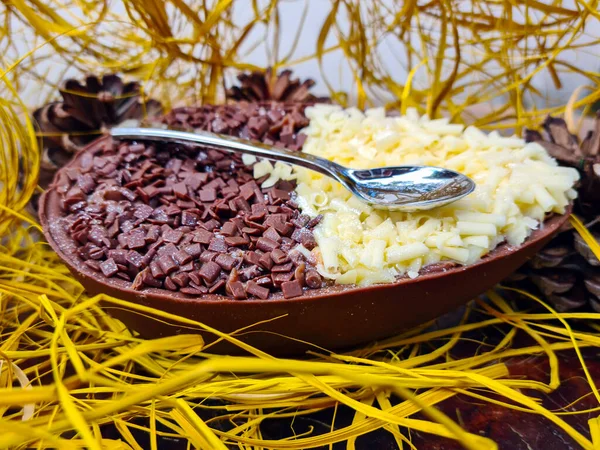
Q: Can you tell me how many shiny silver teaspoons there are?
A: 1